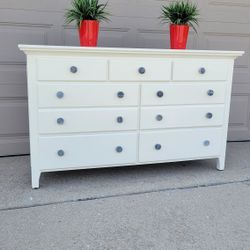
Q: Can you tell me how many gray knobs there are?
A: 15